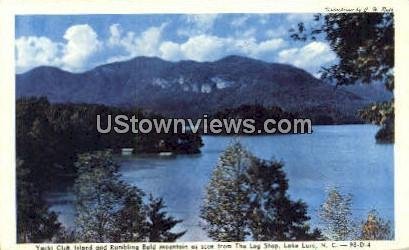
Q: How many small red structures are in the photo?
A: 0